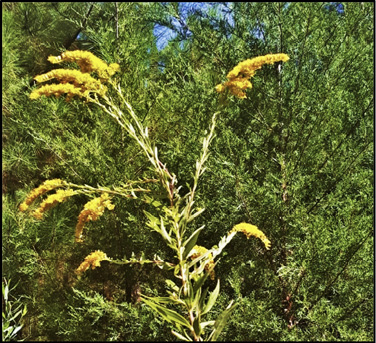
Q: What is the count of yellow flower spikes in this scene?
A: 10